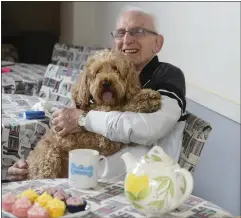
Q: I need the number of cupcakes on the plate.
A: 9